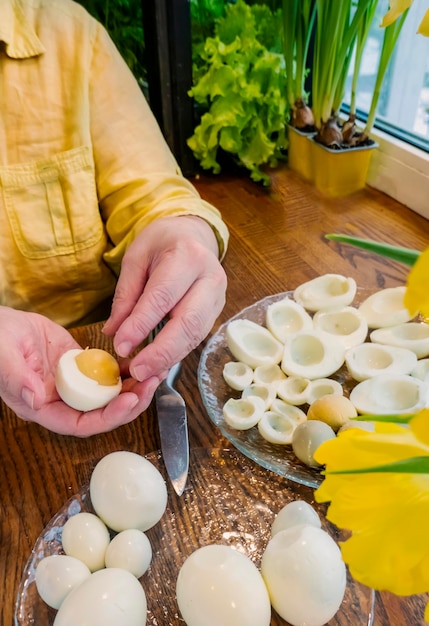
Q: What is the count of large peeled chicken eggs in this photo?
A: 4